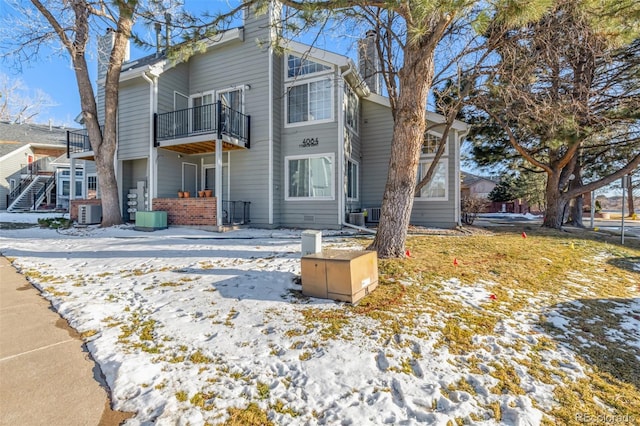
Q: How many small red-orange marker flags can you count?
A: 4